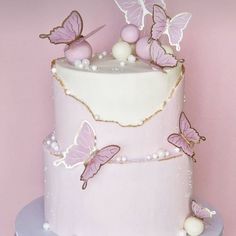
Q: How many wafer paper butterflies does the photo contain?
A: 7